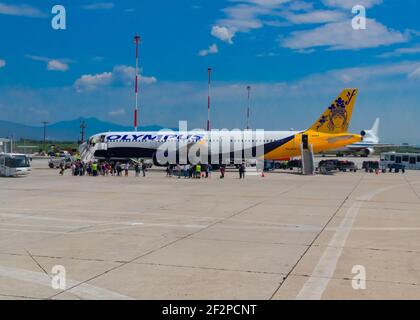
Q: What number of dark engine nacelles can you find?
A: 1